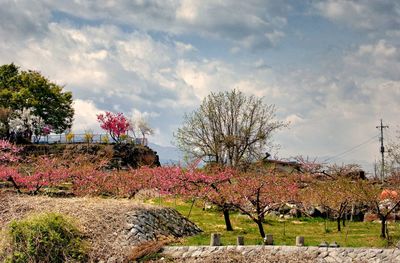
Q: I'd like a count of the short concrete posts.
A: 4